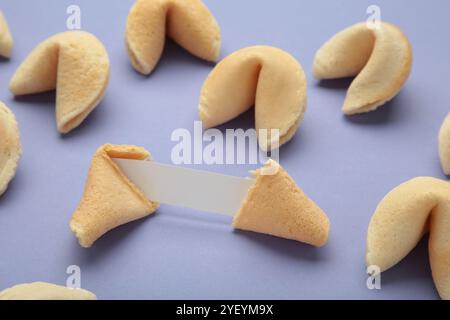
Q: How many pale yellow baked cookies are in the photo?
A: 10